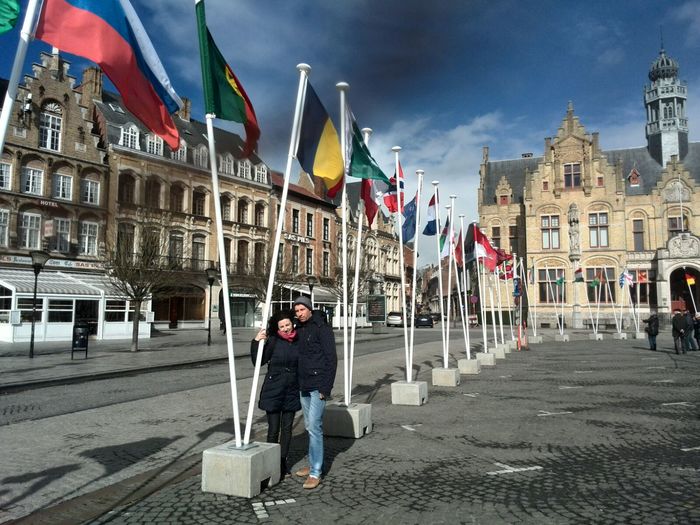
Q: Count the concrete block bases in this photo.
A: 14